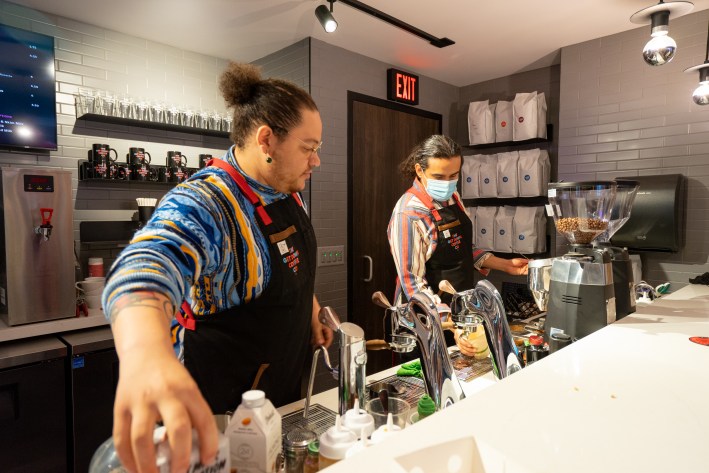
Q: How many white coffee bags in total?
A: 11